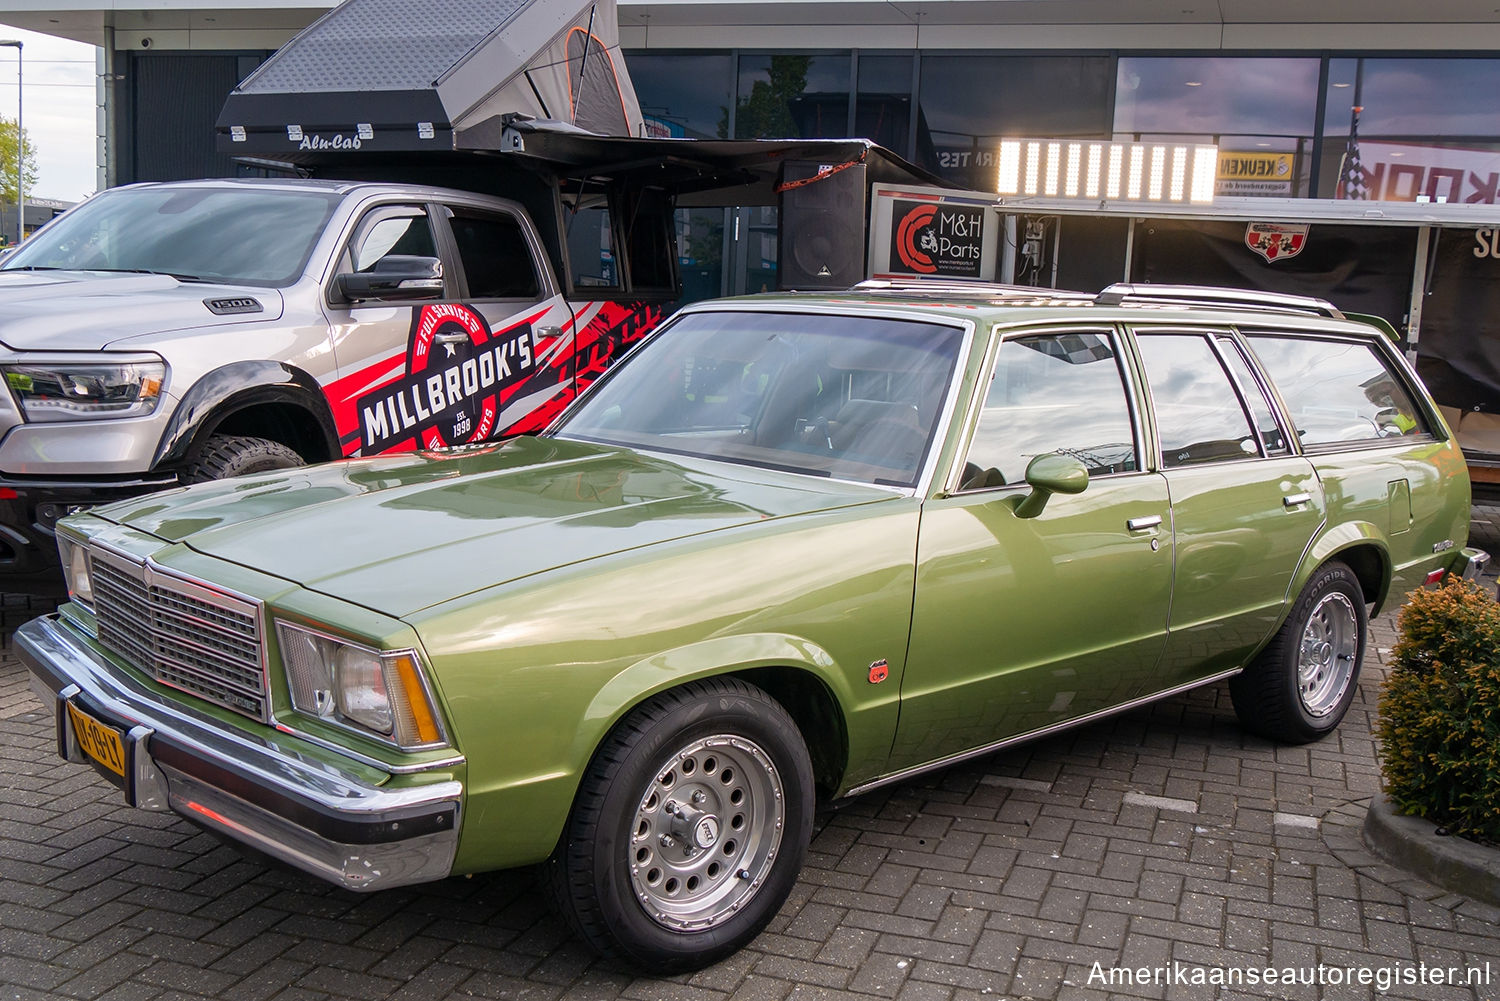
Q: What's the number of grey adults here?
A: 0